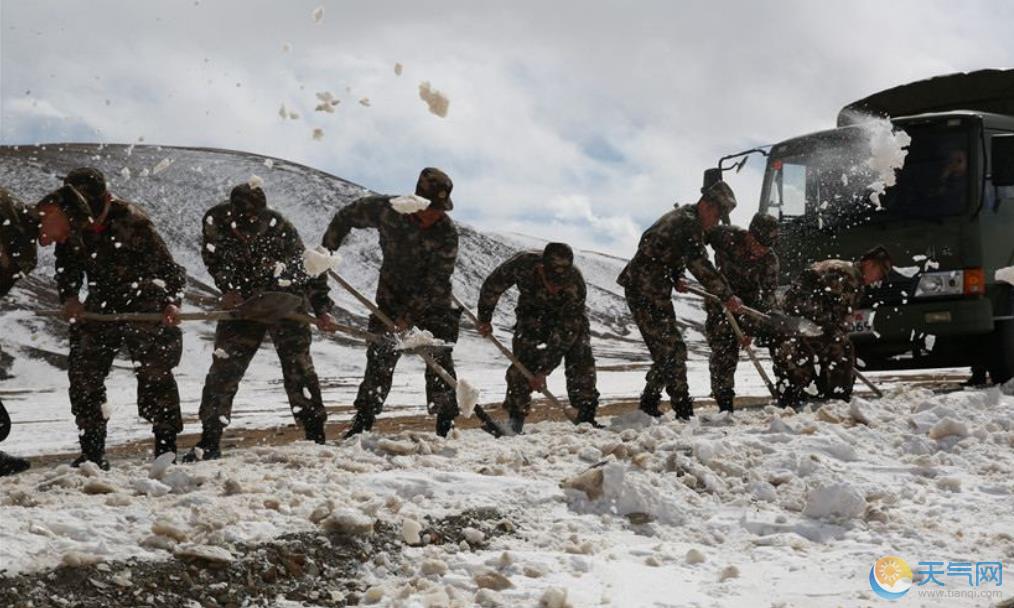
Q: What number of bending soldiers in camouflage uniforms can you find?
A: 8